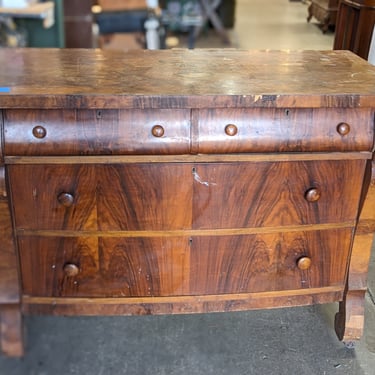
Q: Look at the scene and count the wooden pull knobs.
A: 8